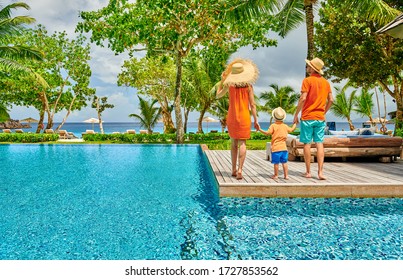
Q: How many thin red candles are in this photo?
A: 0